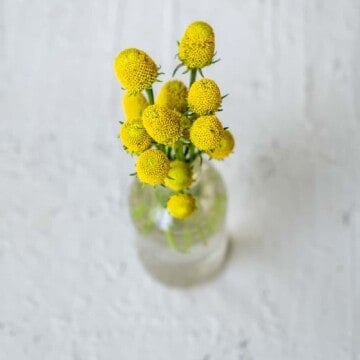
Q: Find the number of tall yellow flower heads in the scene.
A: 12